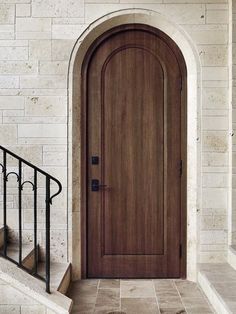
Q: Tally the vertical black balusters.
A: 4